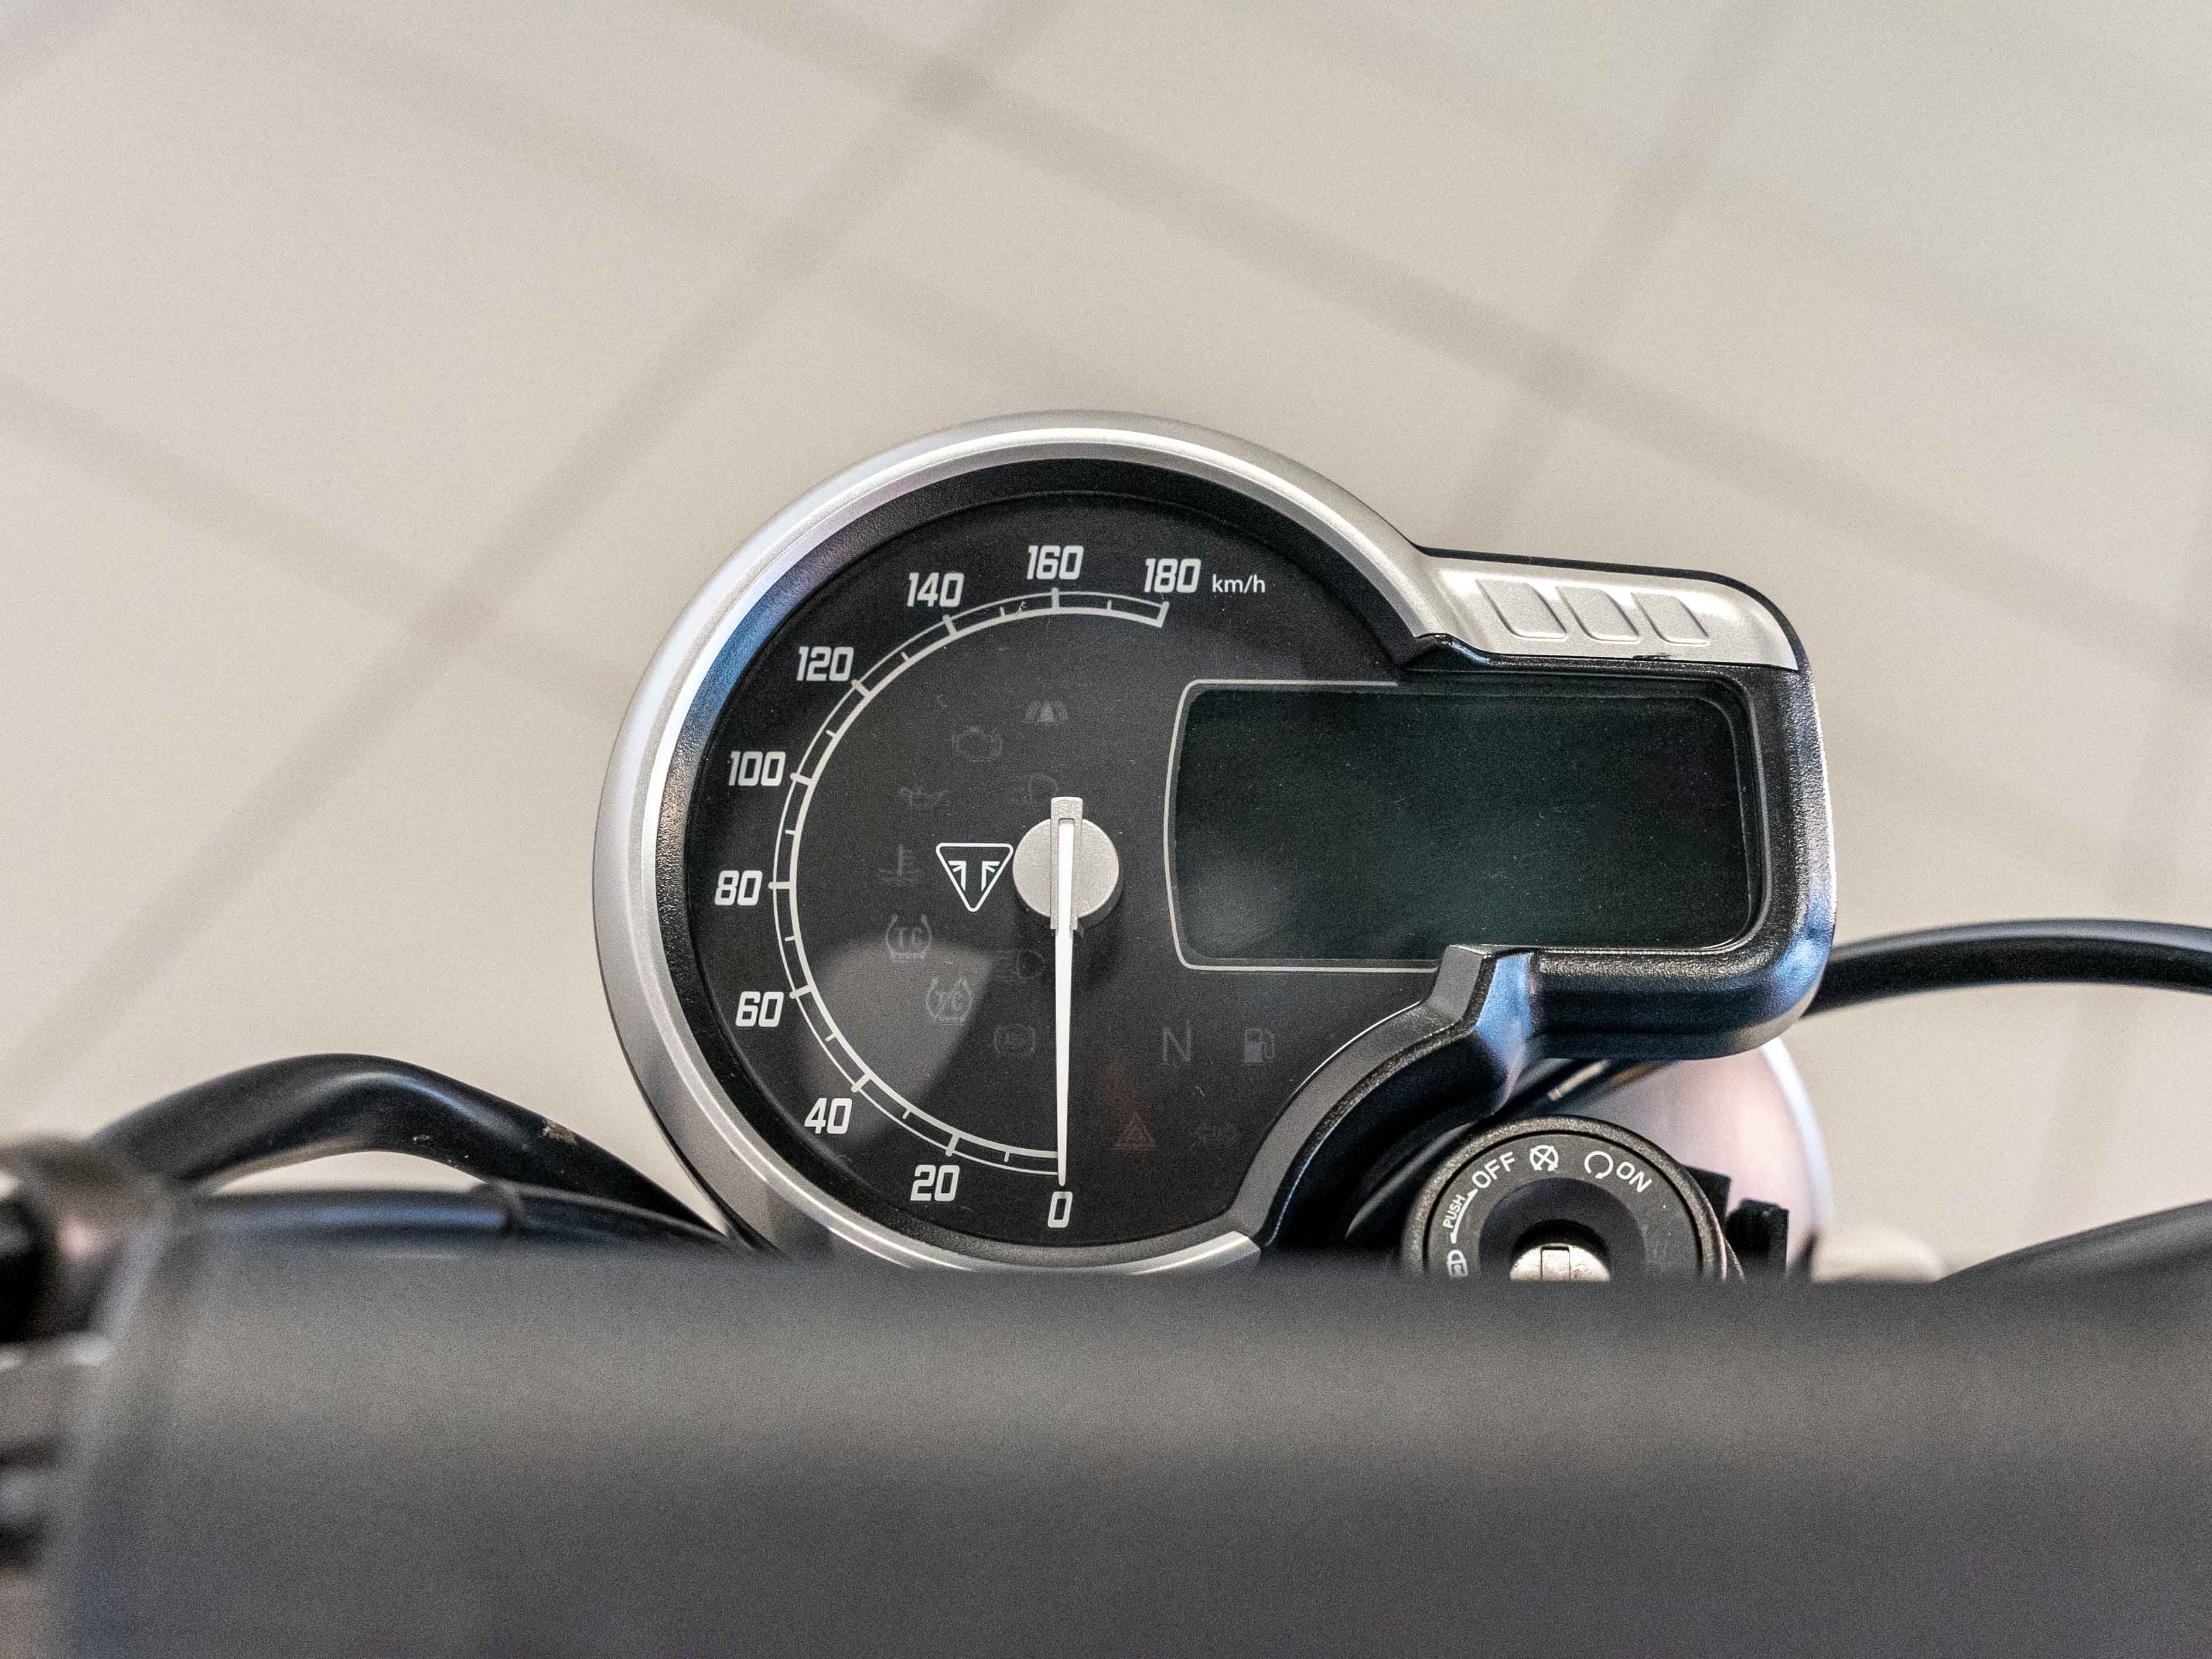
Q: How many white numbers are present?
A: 10